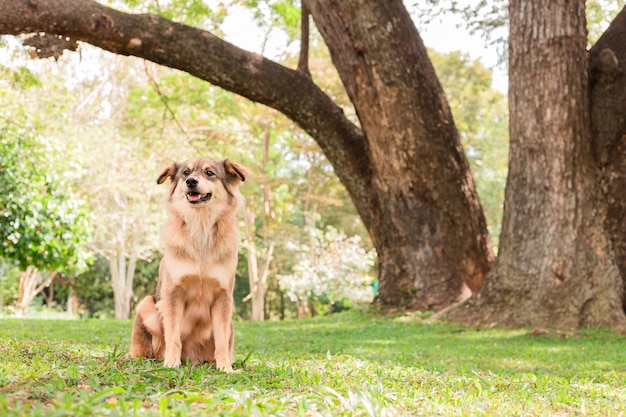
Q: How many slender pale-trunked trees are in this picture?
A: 3